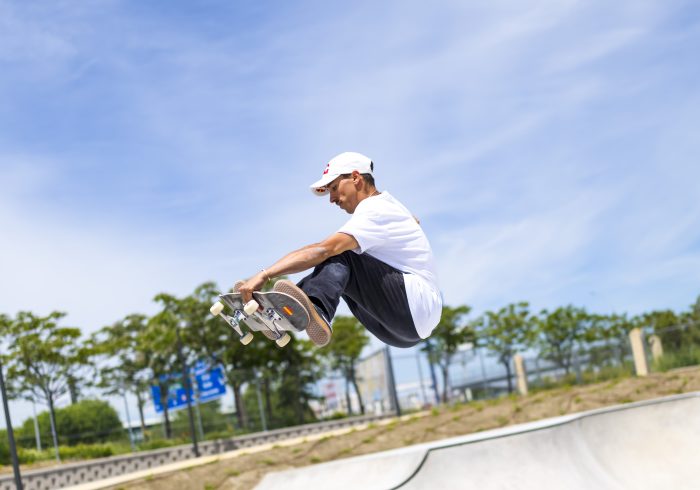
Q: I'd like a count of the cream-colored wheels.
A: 4